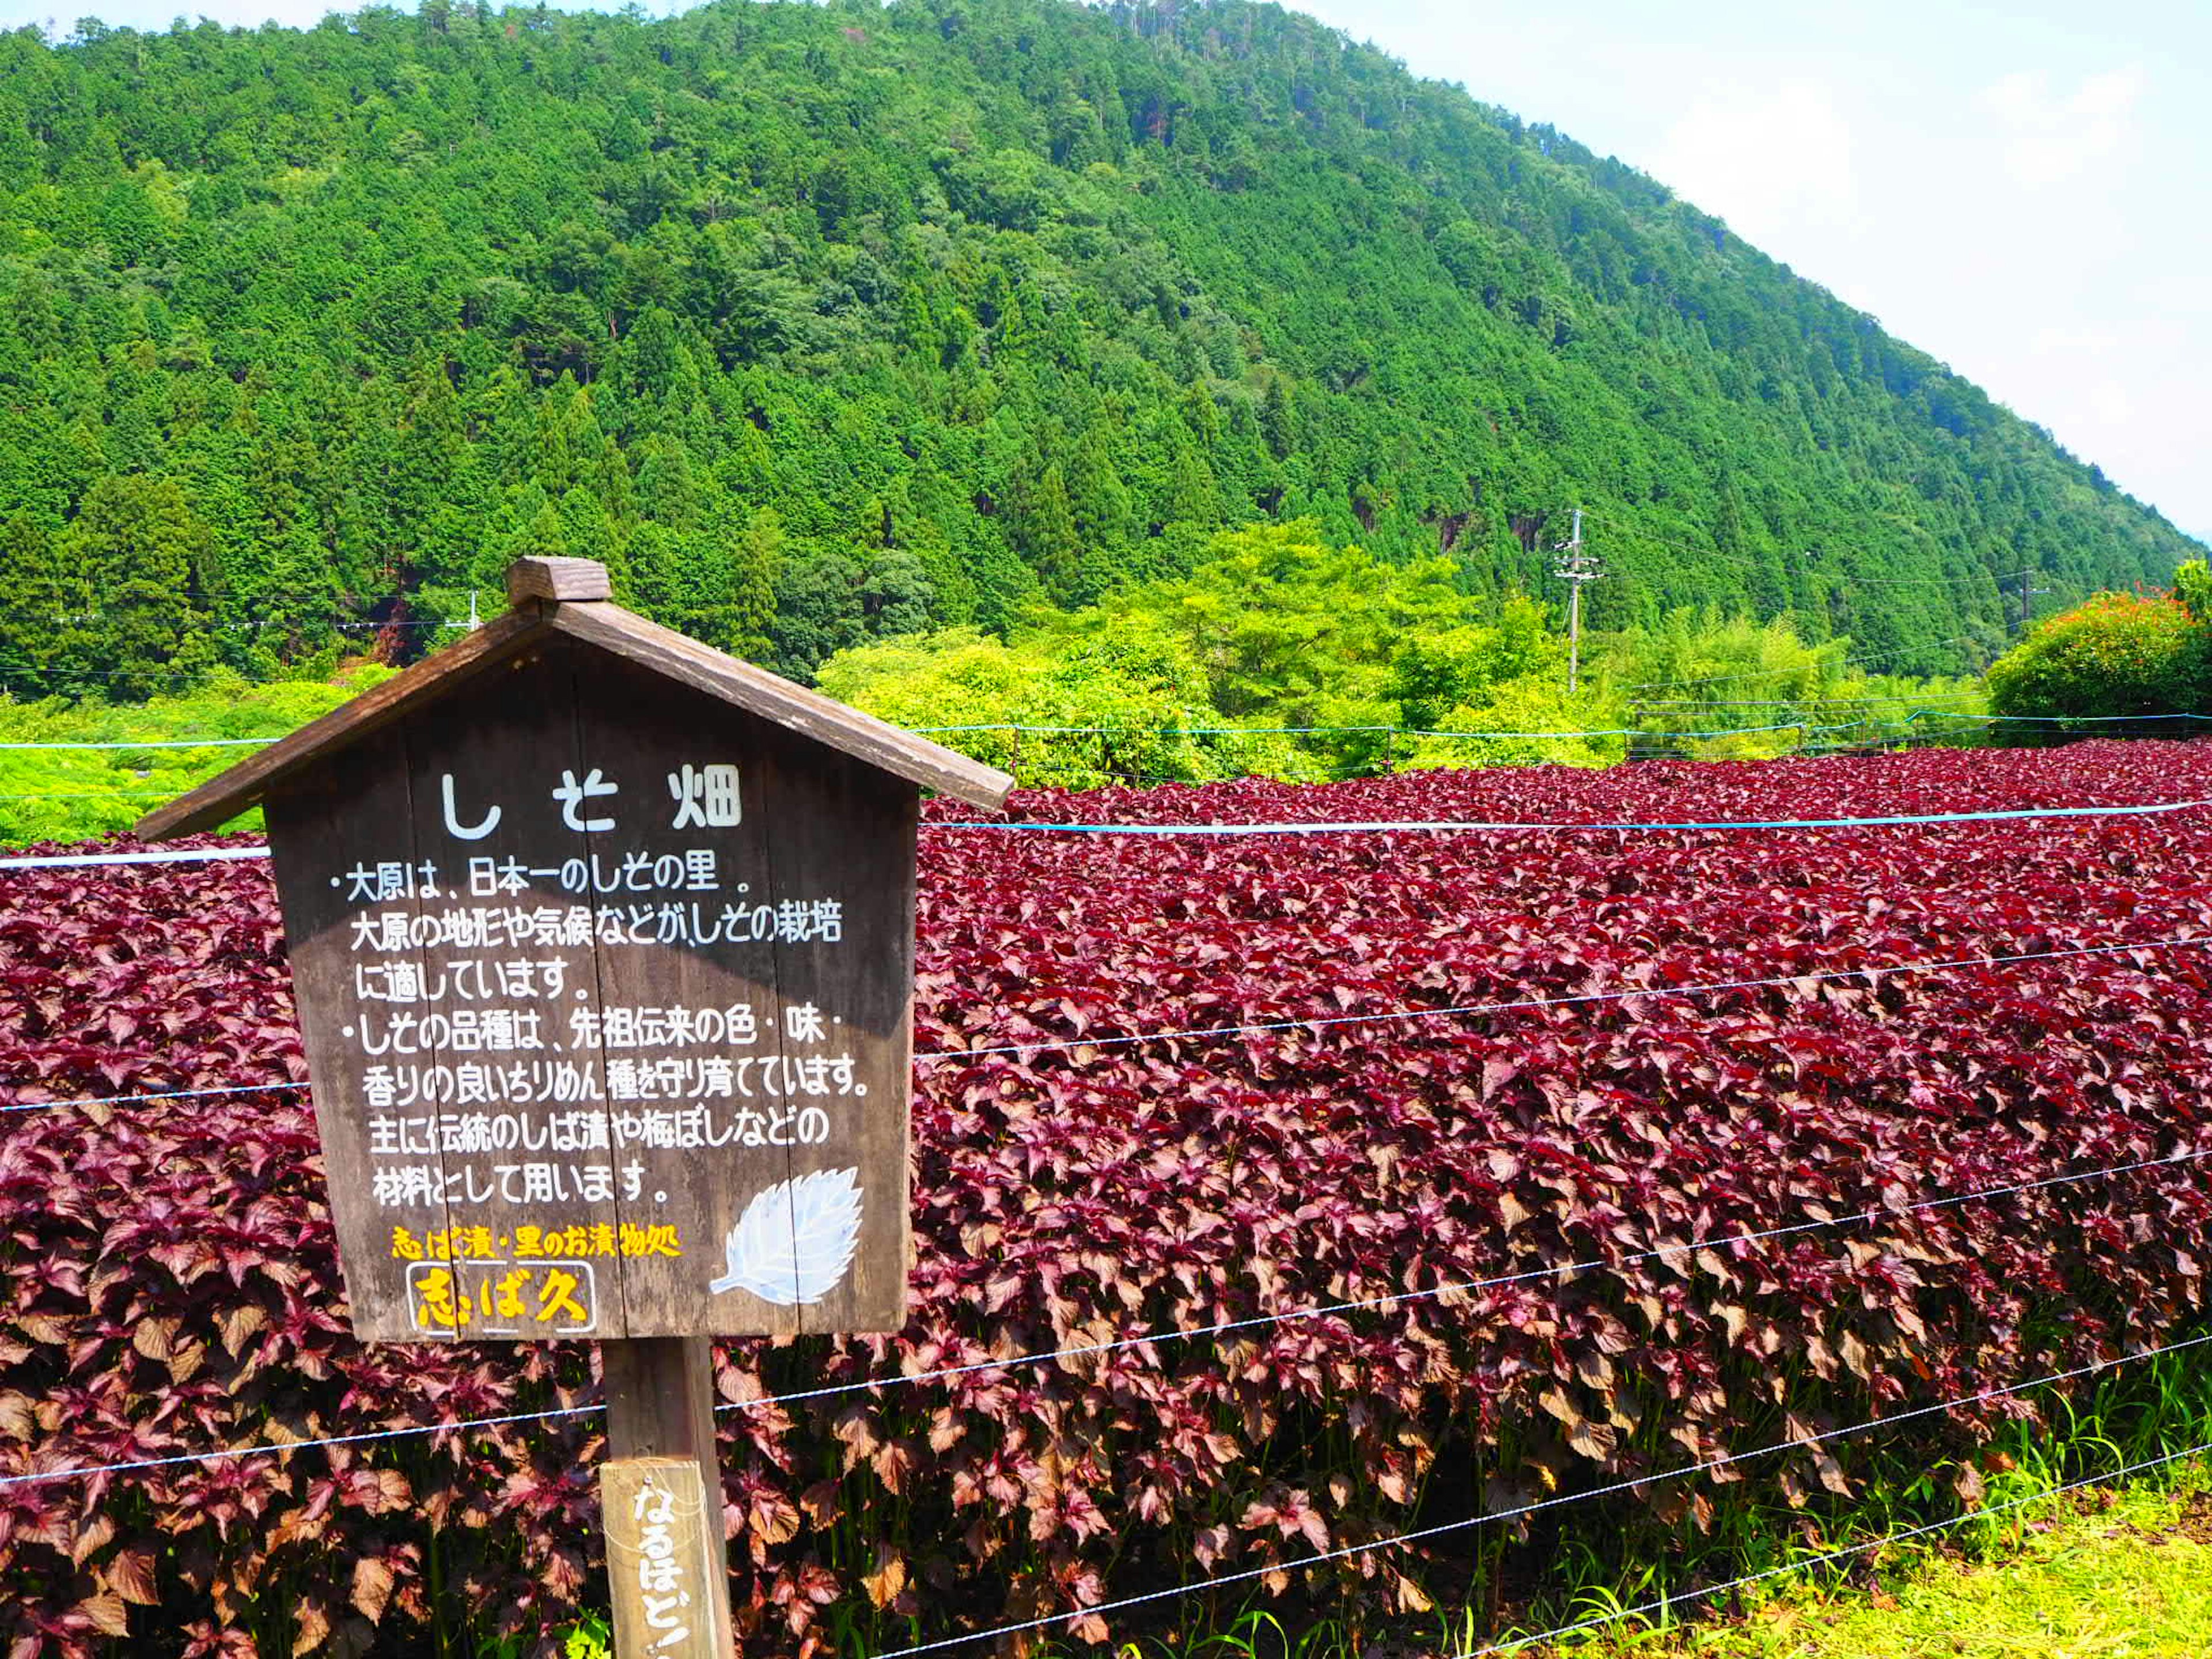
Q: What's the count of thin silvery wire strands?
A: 4